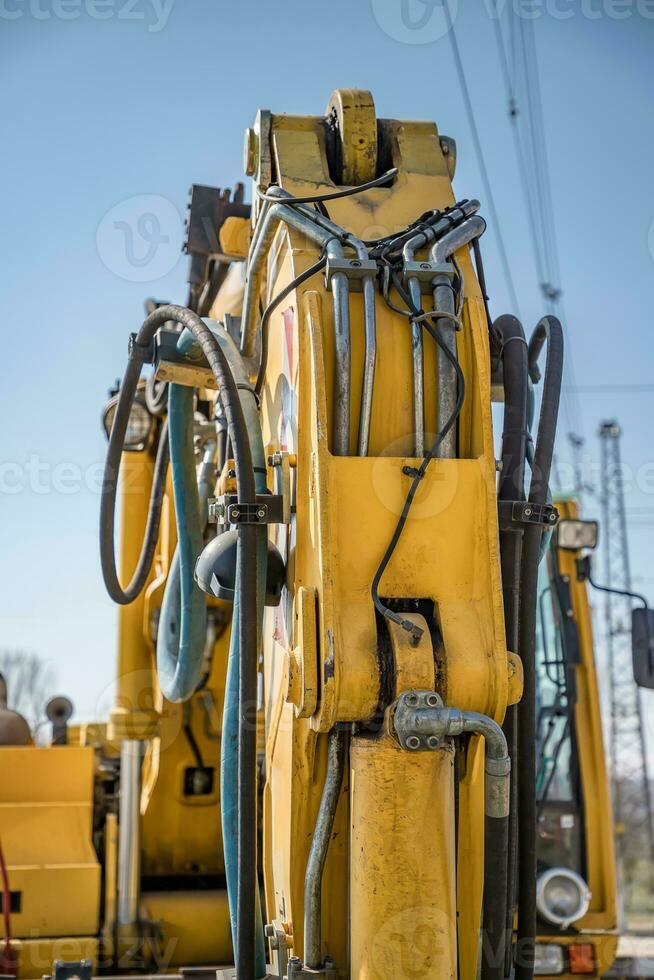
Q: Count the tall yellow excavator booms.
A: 1